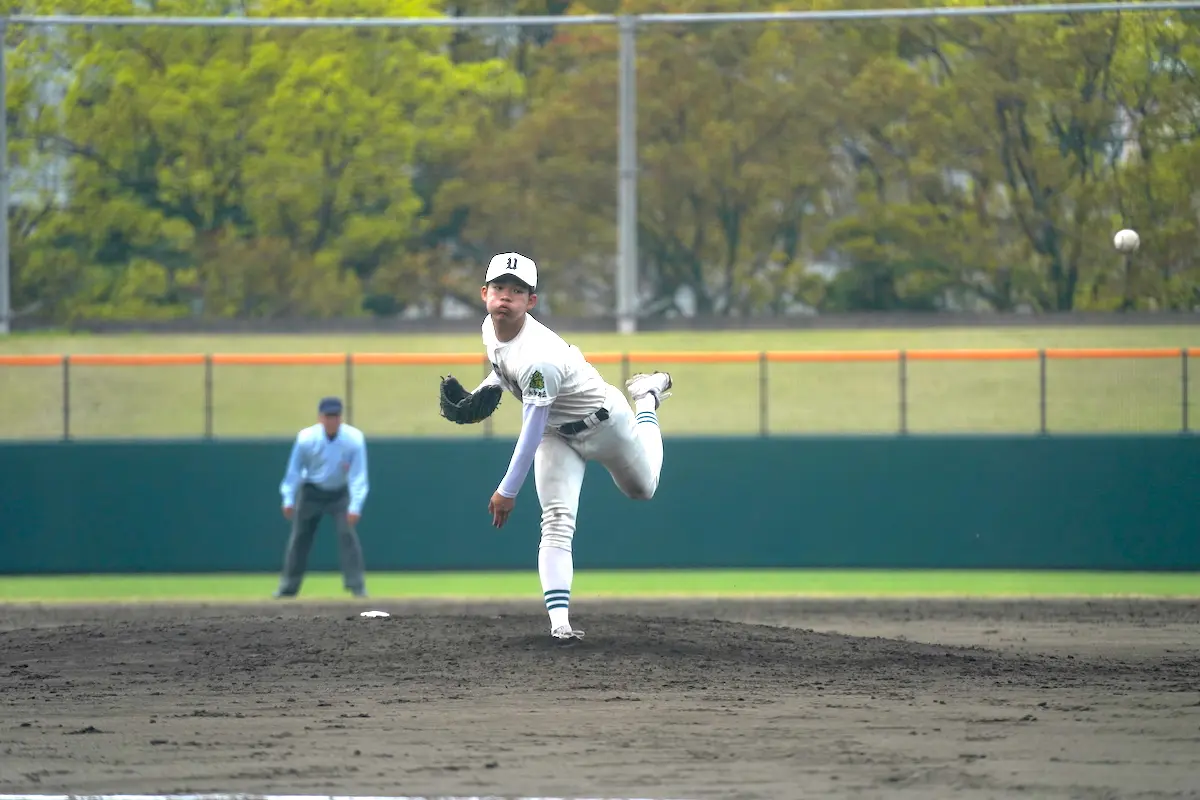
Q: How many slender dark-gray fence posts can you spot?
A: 9